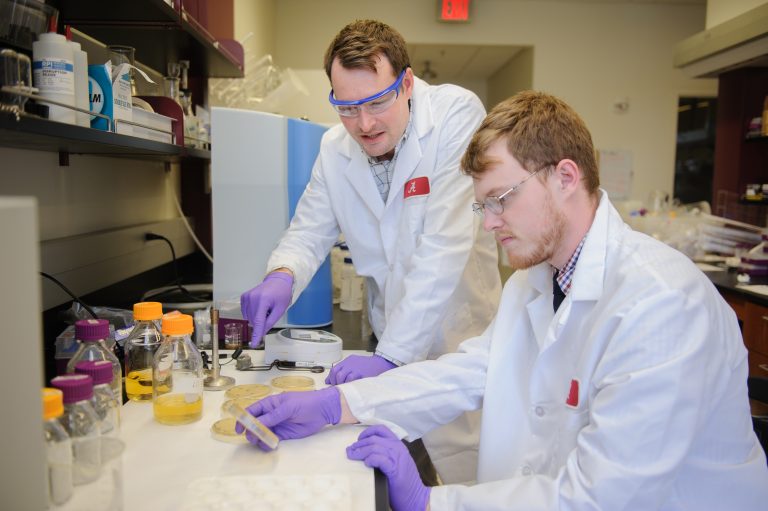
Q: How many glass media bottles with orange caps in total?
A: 3